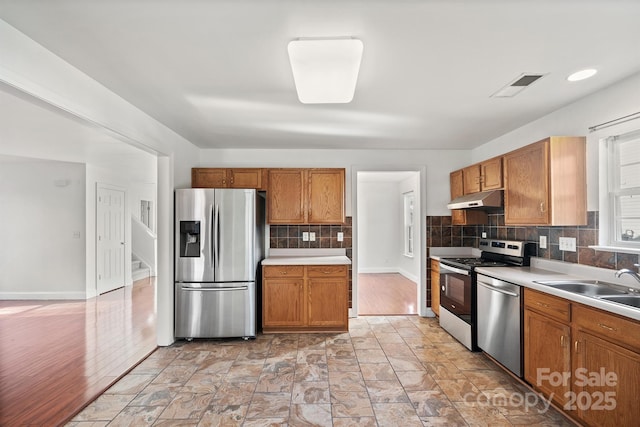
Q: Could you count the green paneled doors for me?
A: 0